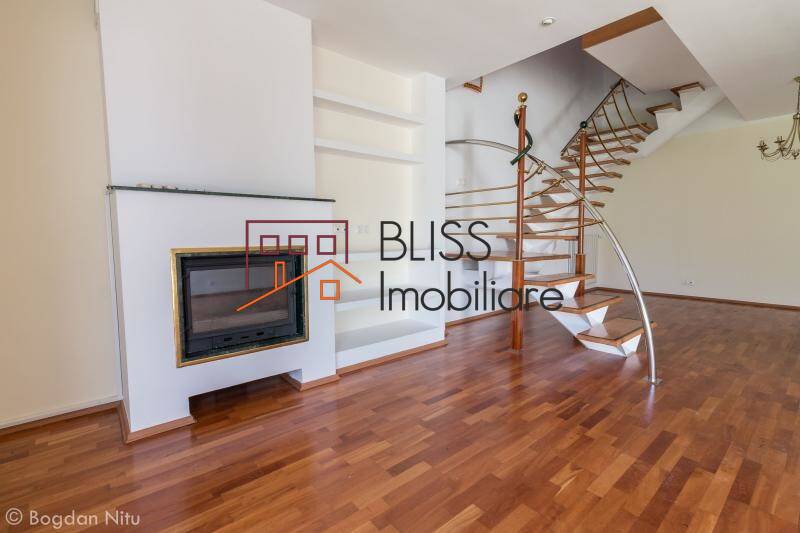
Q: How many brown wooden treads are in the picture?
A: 15